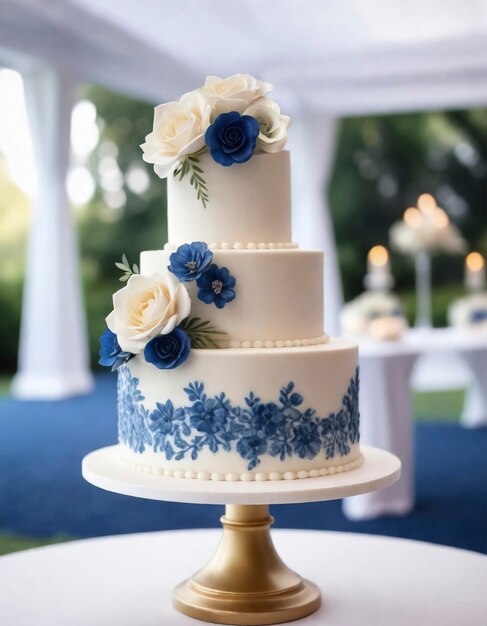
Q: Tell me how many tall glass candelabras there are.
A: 1